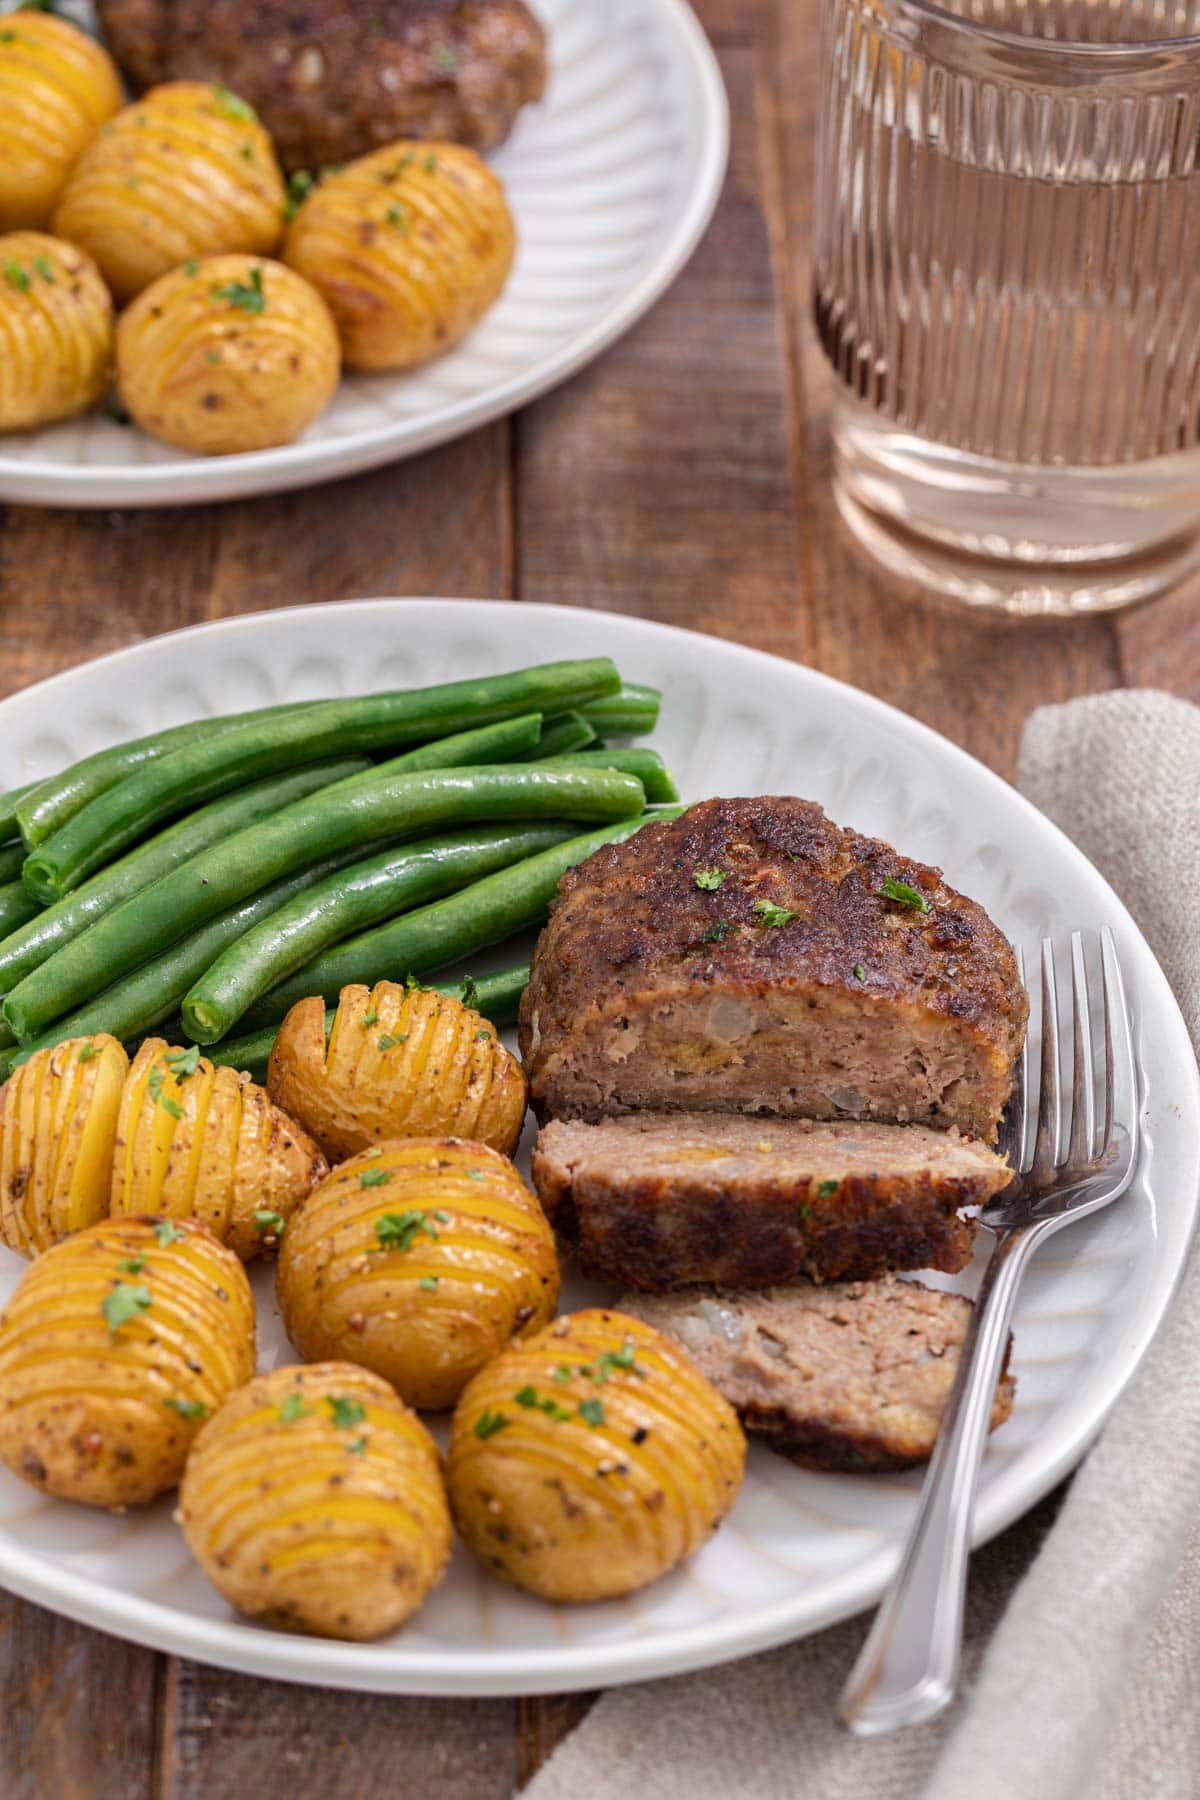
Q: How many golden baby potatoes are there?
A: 11